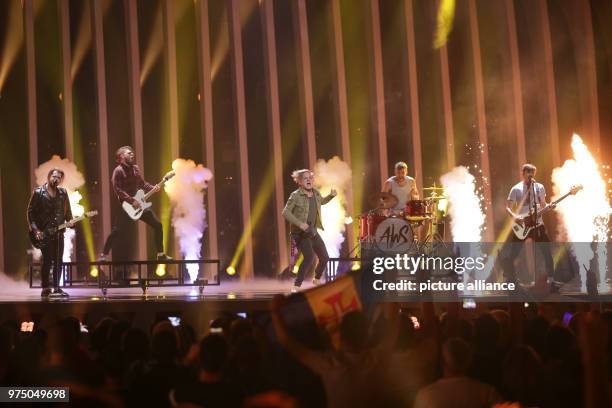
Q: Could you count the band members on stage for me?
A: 5